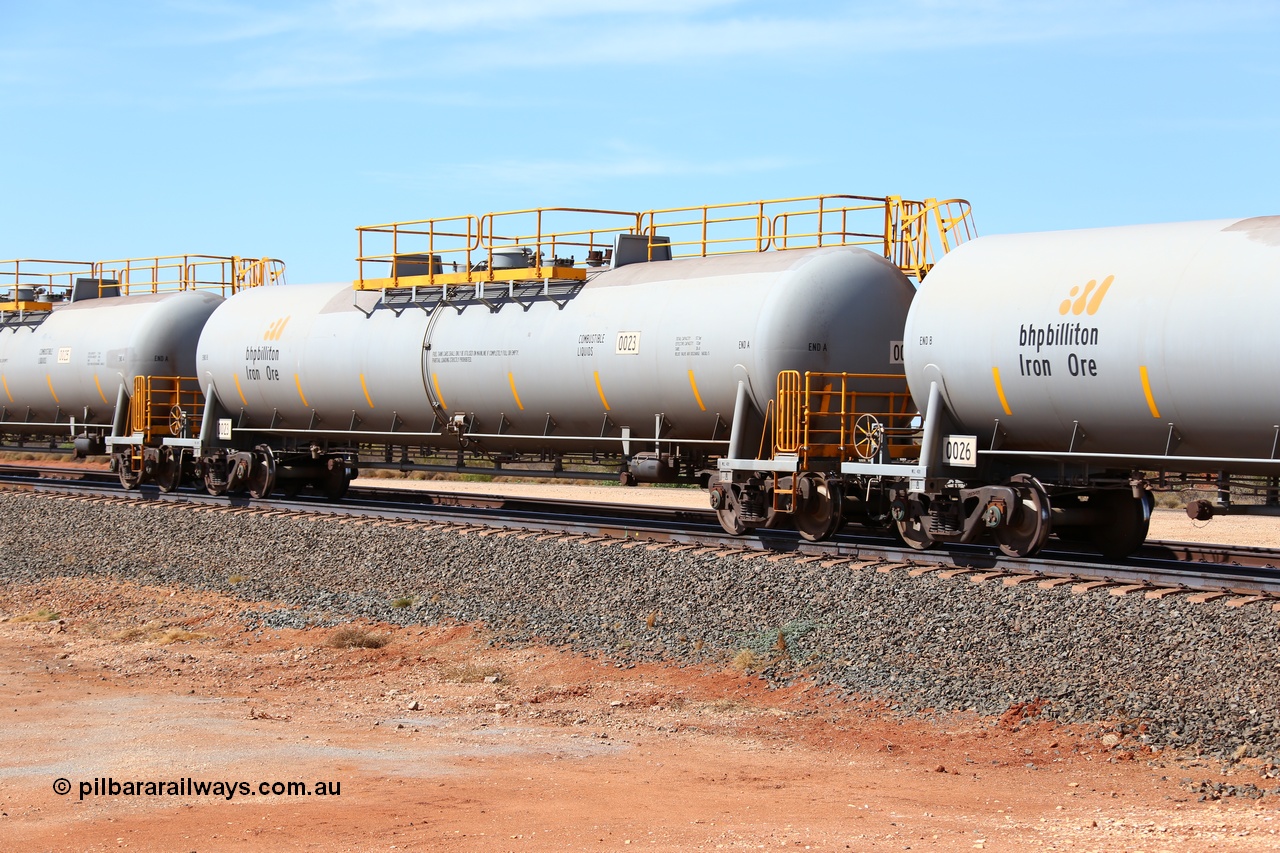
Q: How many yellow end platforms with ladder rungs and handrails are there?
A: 2